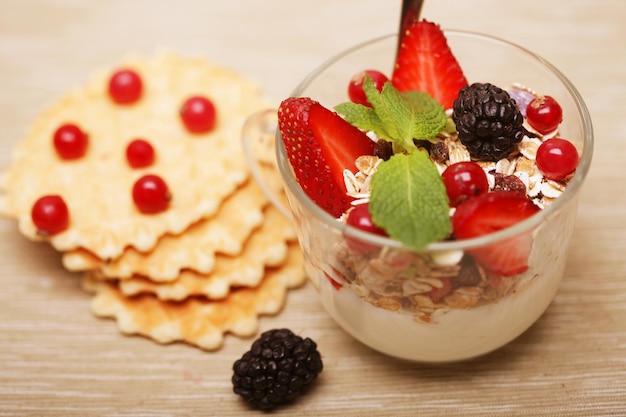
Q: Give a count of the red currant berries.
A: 11